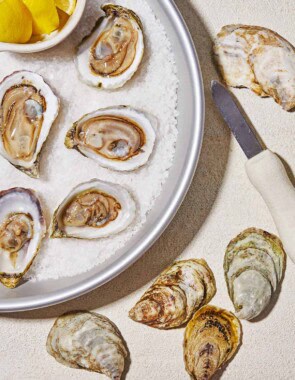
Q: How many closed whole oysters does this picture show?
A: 5